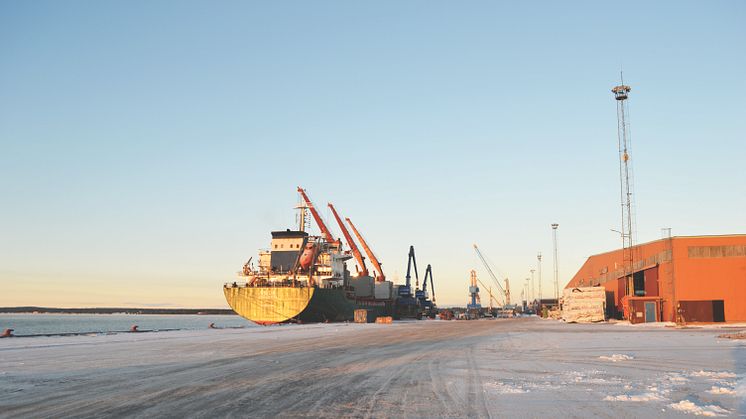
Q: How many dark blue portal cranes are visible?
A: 2